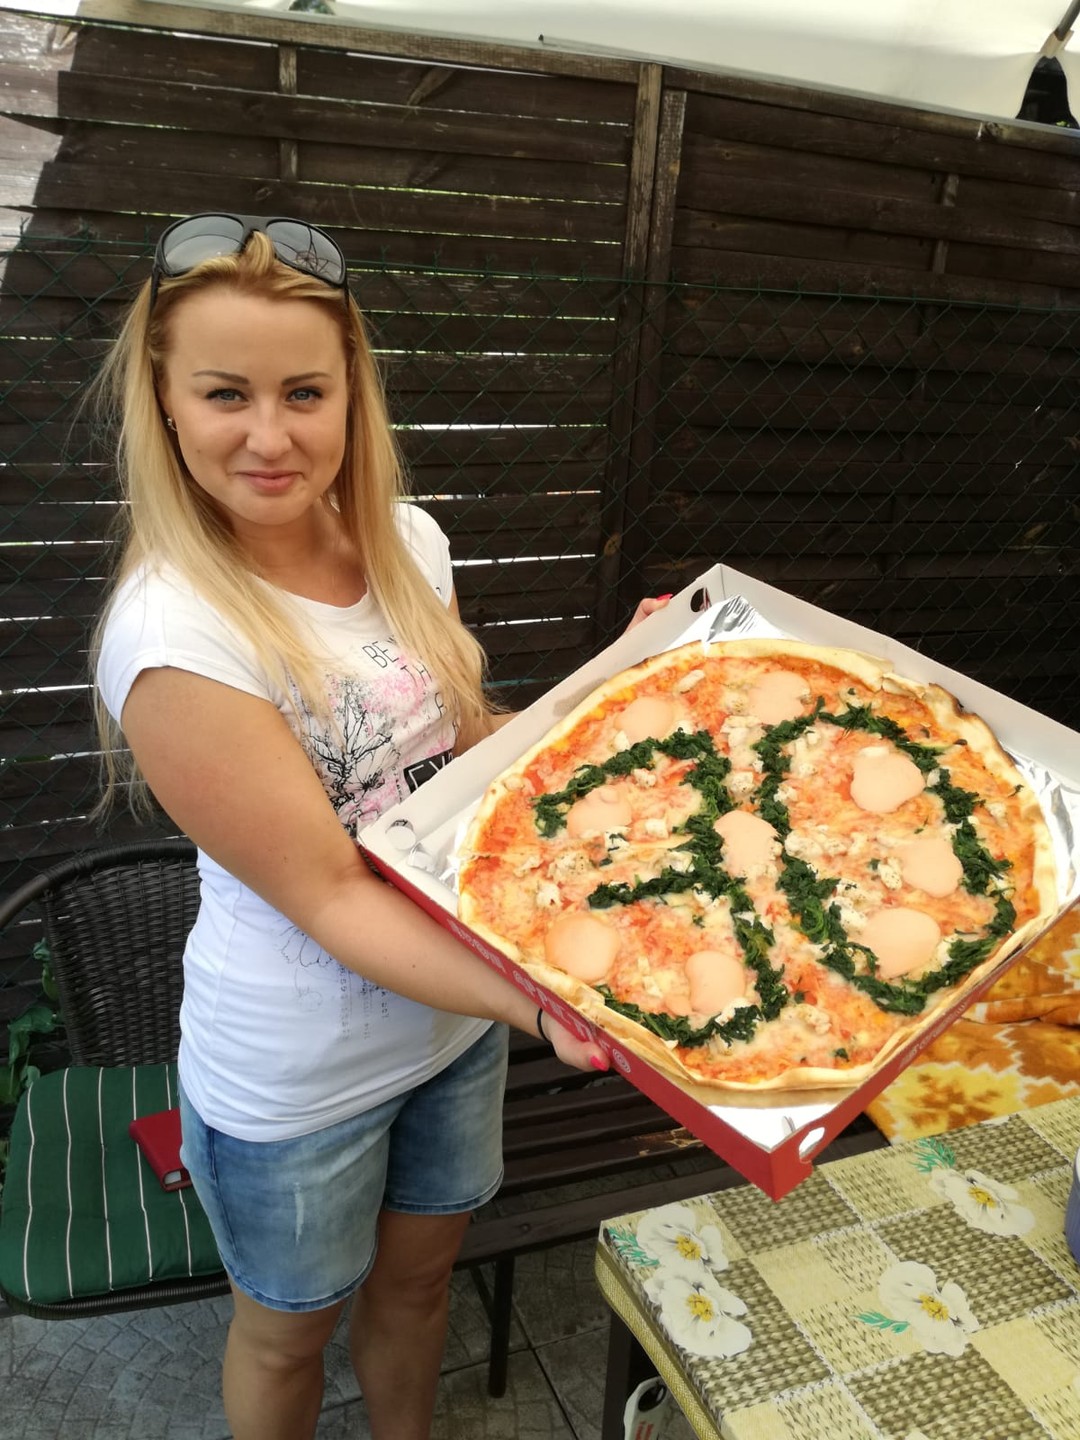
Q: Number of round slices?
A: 9